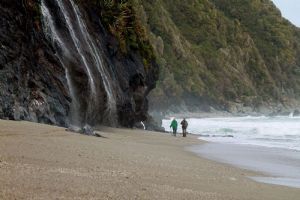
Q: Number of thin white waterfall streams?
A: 3